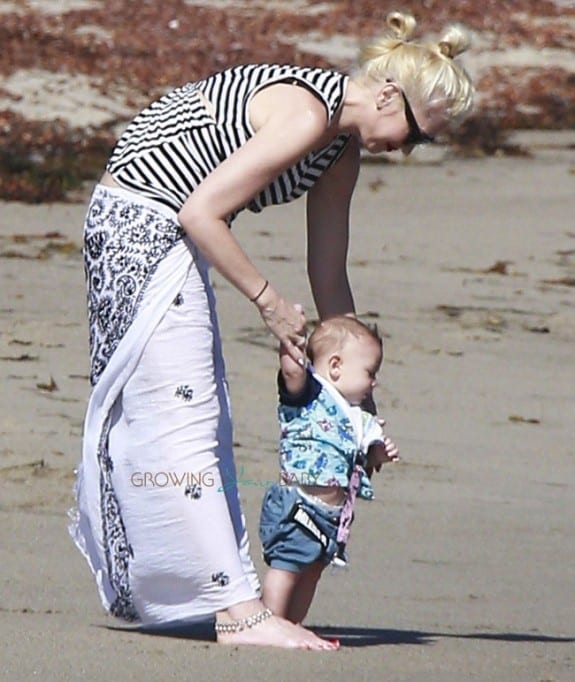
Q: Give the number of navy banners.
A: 0